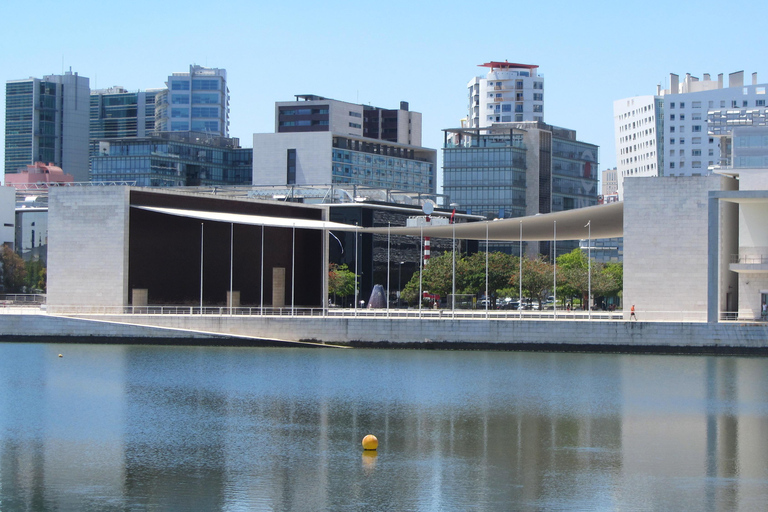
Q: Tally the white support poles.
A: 13